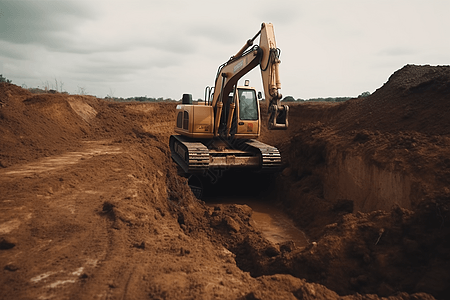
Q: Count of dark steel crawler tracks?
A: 2